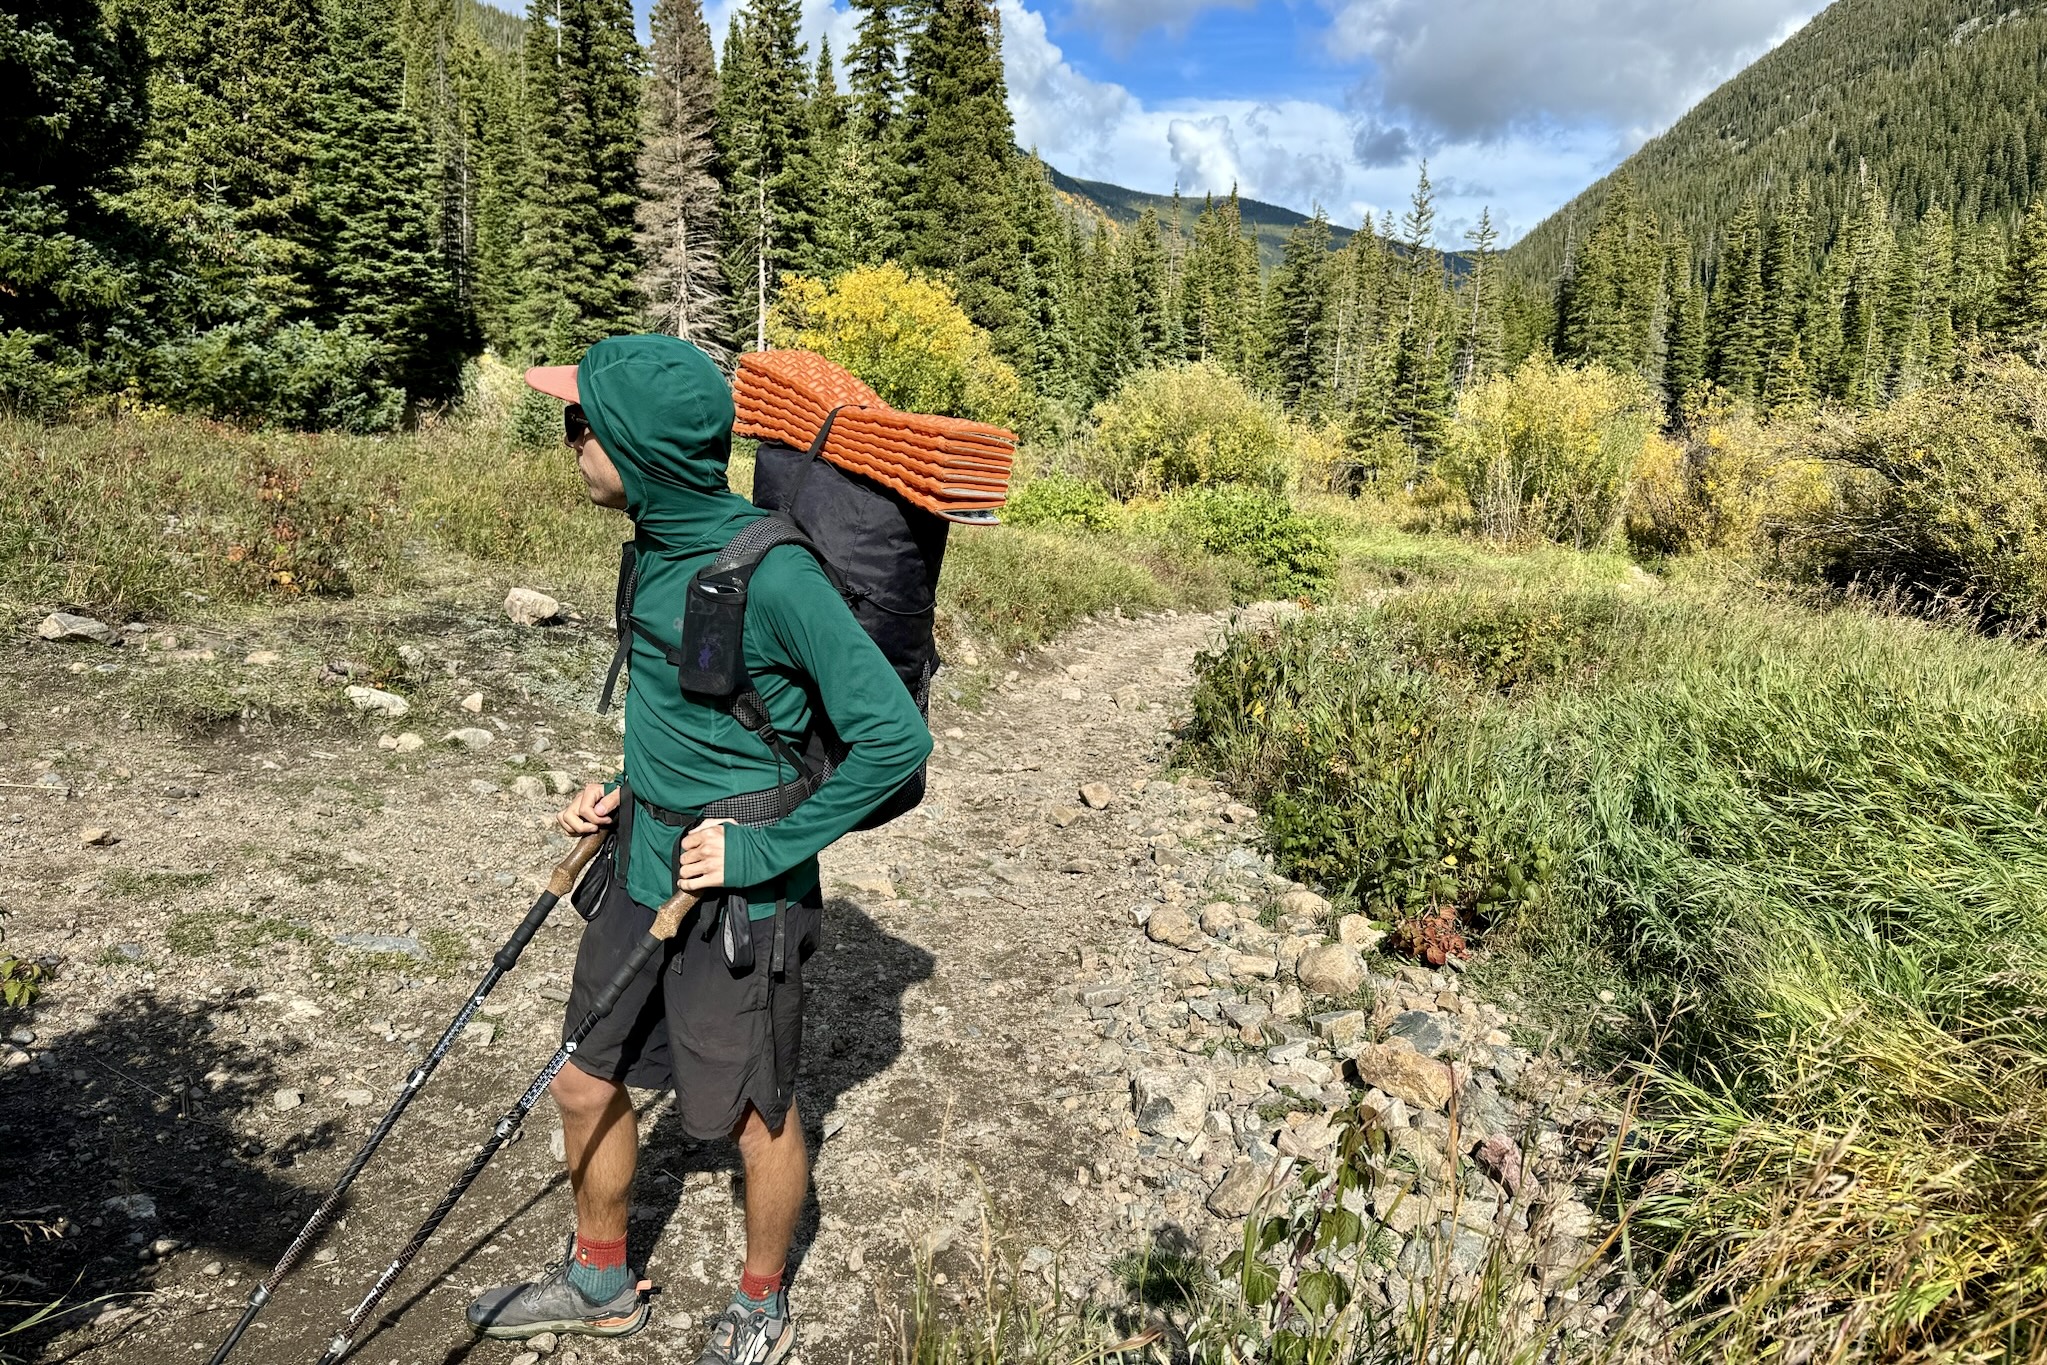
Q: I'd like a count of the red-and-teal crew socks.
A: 2